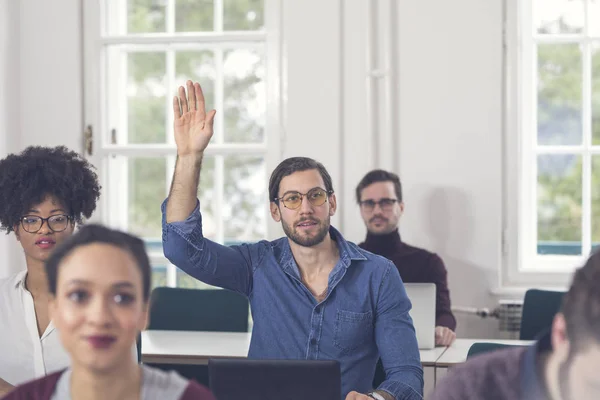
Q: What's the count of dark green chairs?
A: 3